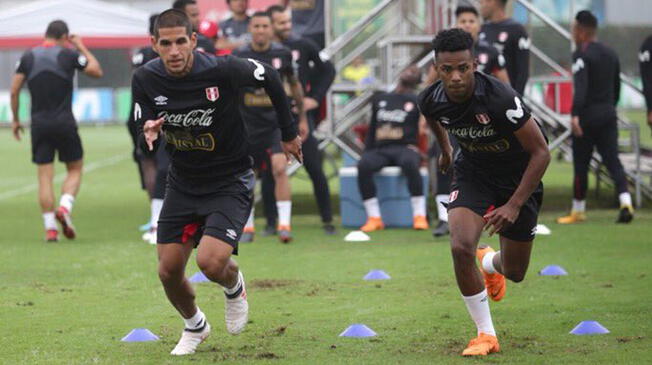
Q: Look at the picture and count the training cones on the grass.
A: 8